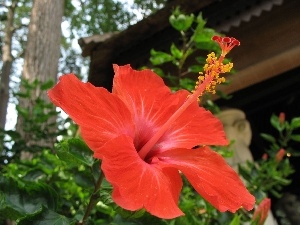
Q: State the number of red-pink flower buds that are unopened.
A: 4